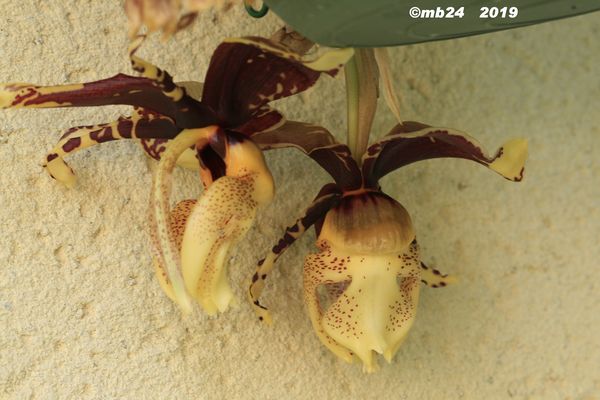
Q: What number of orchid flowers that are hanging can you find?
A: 2